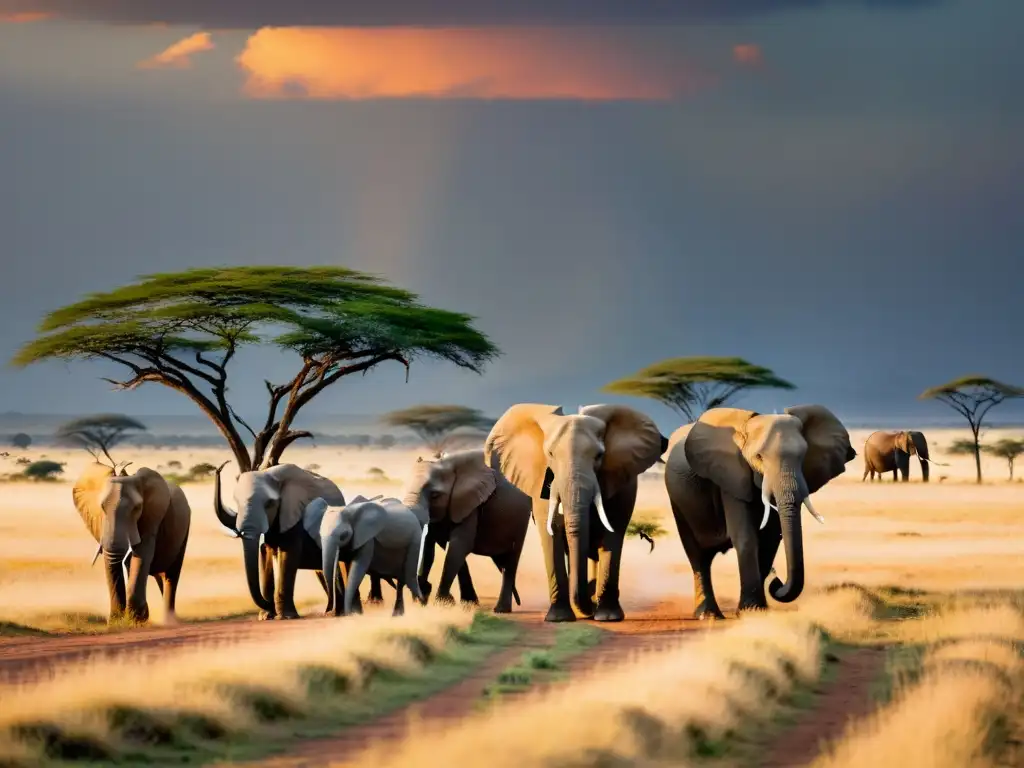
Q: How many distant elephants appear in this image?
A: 1